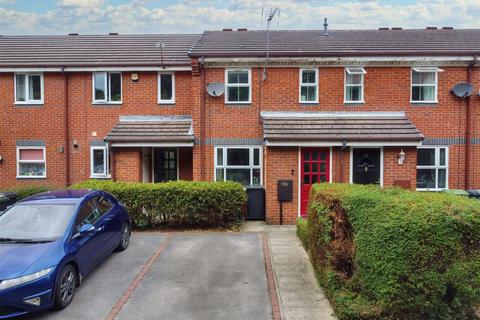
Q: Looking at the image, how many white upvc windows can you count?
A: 11